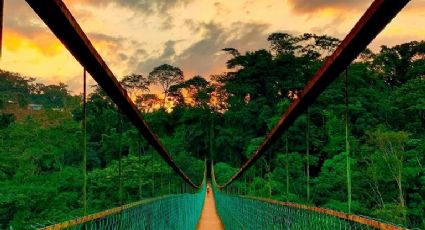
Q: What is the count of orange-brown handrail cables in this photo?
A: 2